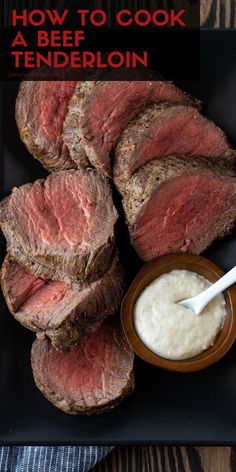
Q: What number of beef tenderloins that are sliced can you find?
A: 7